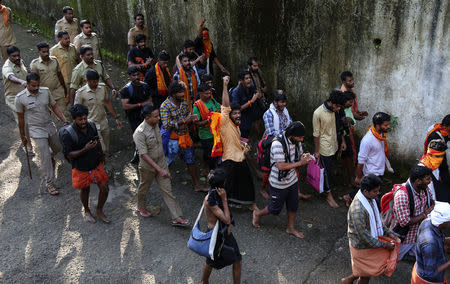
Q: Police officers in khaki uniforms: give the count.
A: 11